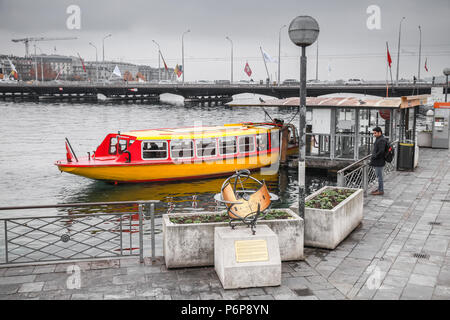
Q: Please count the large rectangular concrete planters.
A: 2